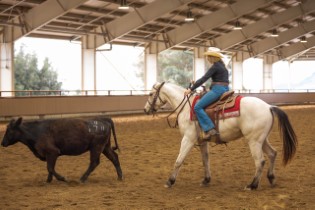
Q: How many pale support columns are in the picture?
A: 6